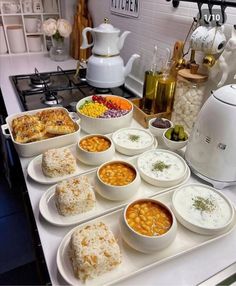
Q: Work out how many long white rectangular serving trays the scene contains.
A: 3